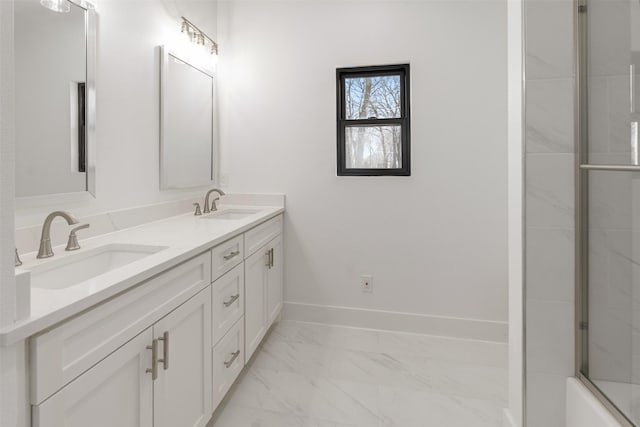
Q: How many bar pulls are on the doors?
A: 4